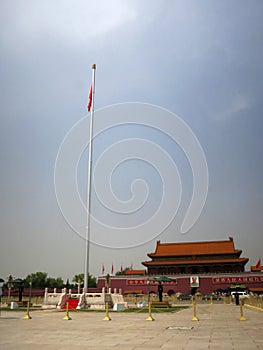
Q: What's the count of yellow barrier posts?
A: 6